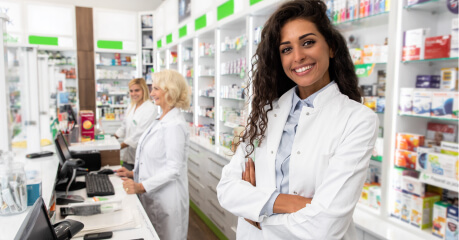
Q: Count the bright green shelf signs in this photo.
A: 8